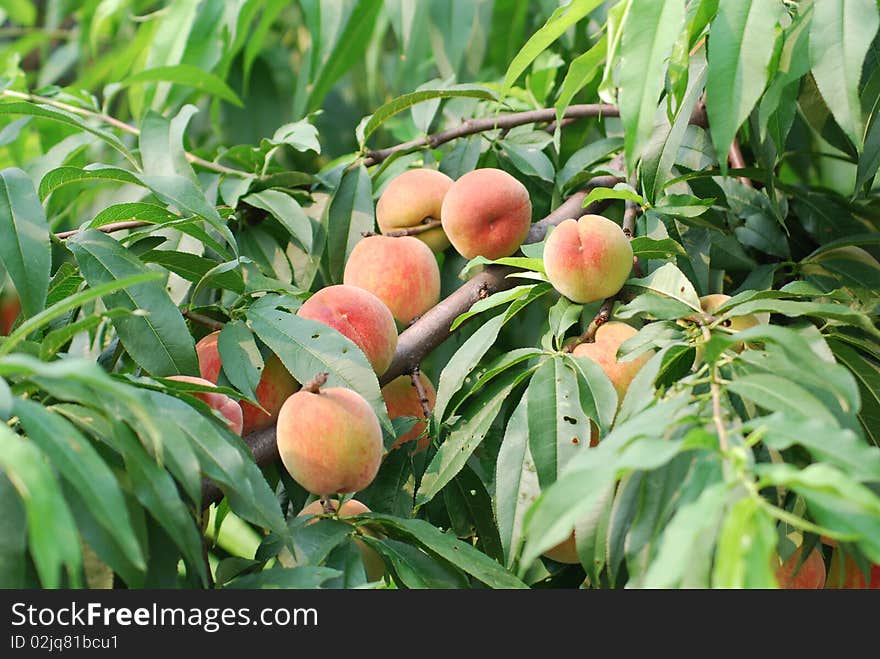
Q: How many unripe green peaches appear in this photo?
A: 0